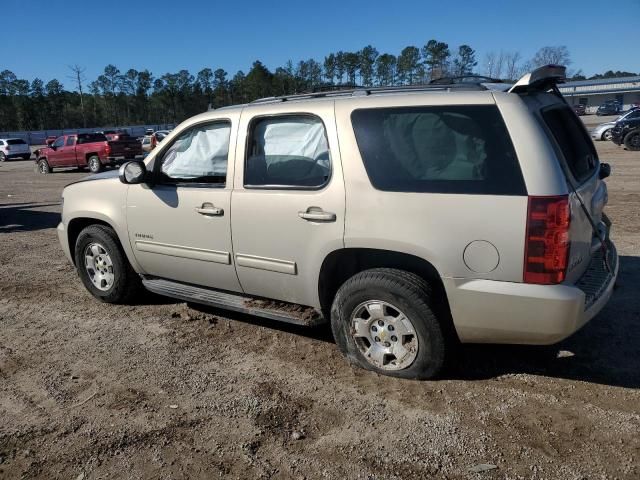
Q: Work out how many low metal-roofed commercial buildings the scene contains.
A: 1